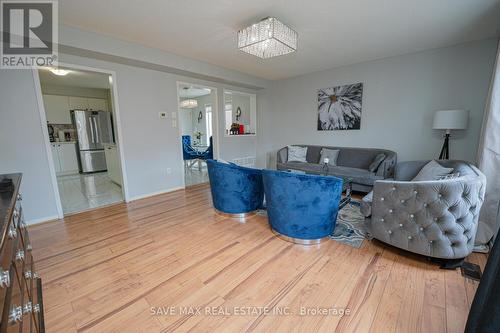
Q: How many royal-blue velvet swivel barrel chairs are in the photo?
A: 2